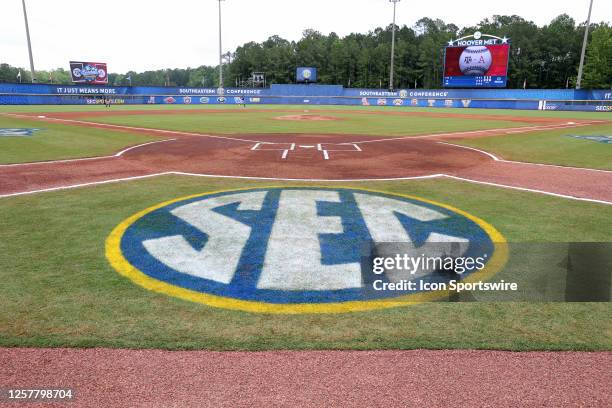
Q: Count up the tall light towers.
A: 4